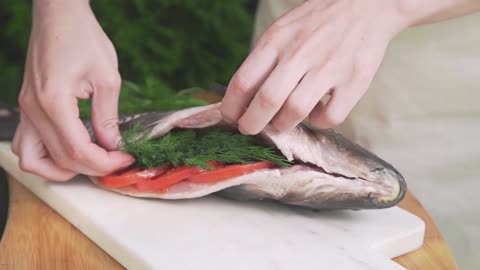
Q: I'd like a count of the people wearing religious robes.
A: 0